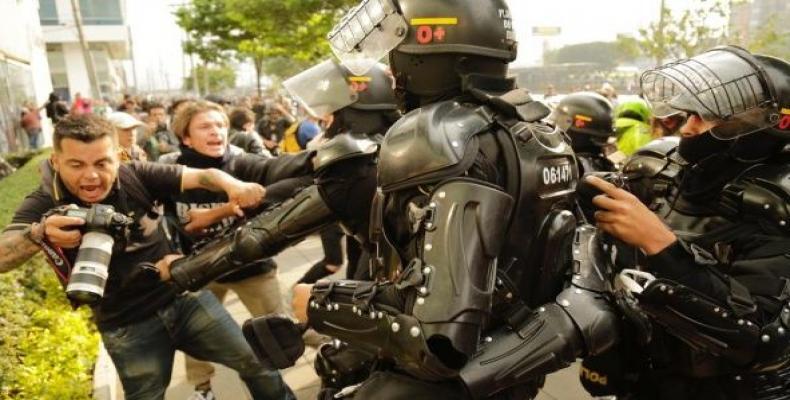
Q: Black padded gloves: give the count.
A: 1